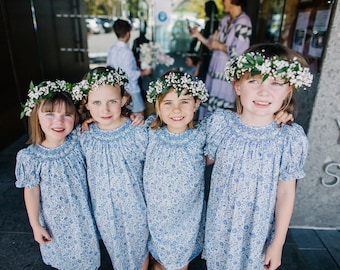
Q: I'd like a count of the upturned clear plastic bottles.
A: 0